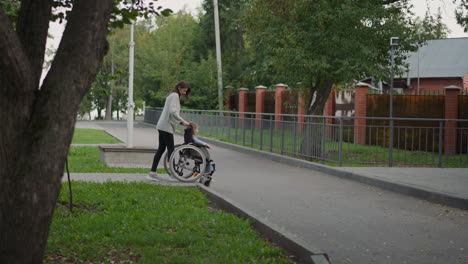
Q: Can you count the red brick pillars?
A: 8